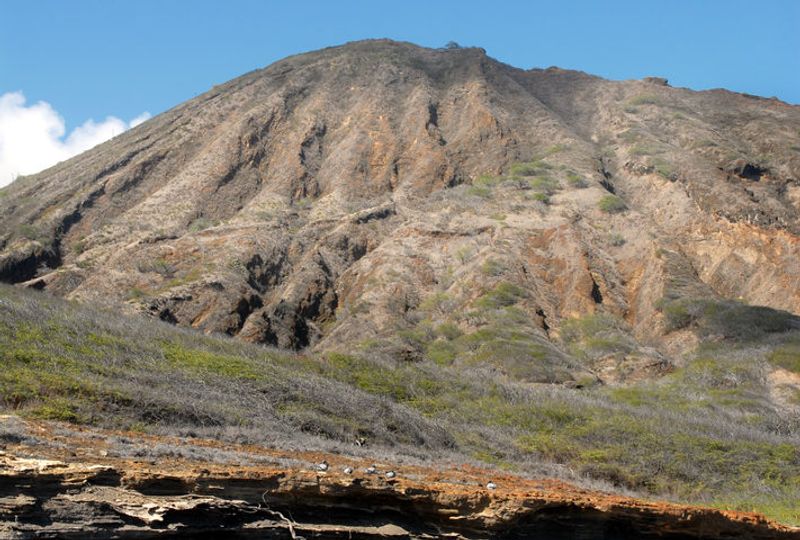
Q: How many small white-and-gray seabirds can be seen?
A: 5